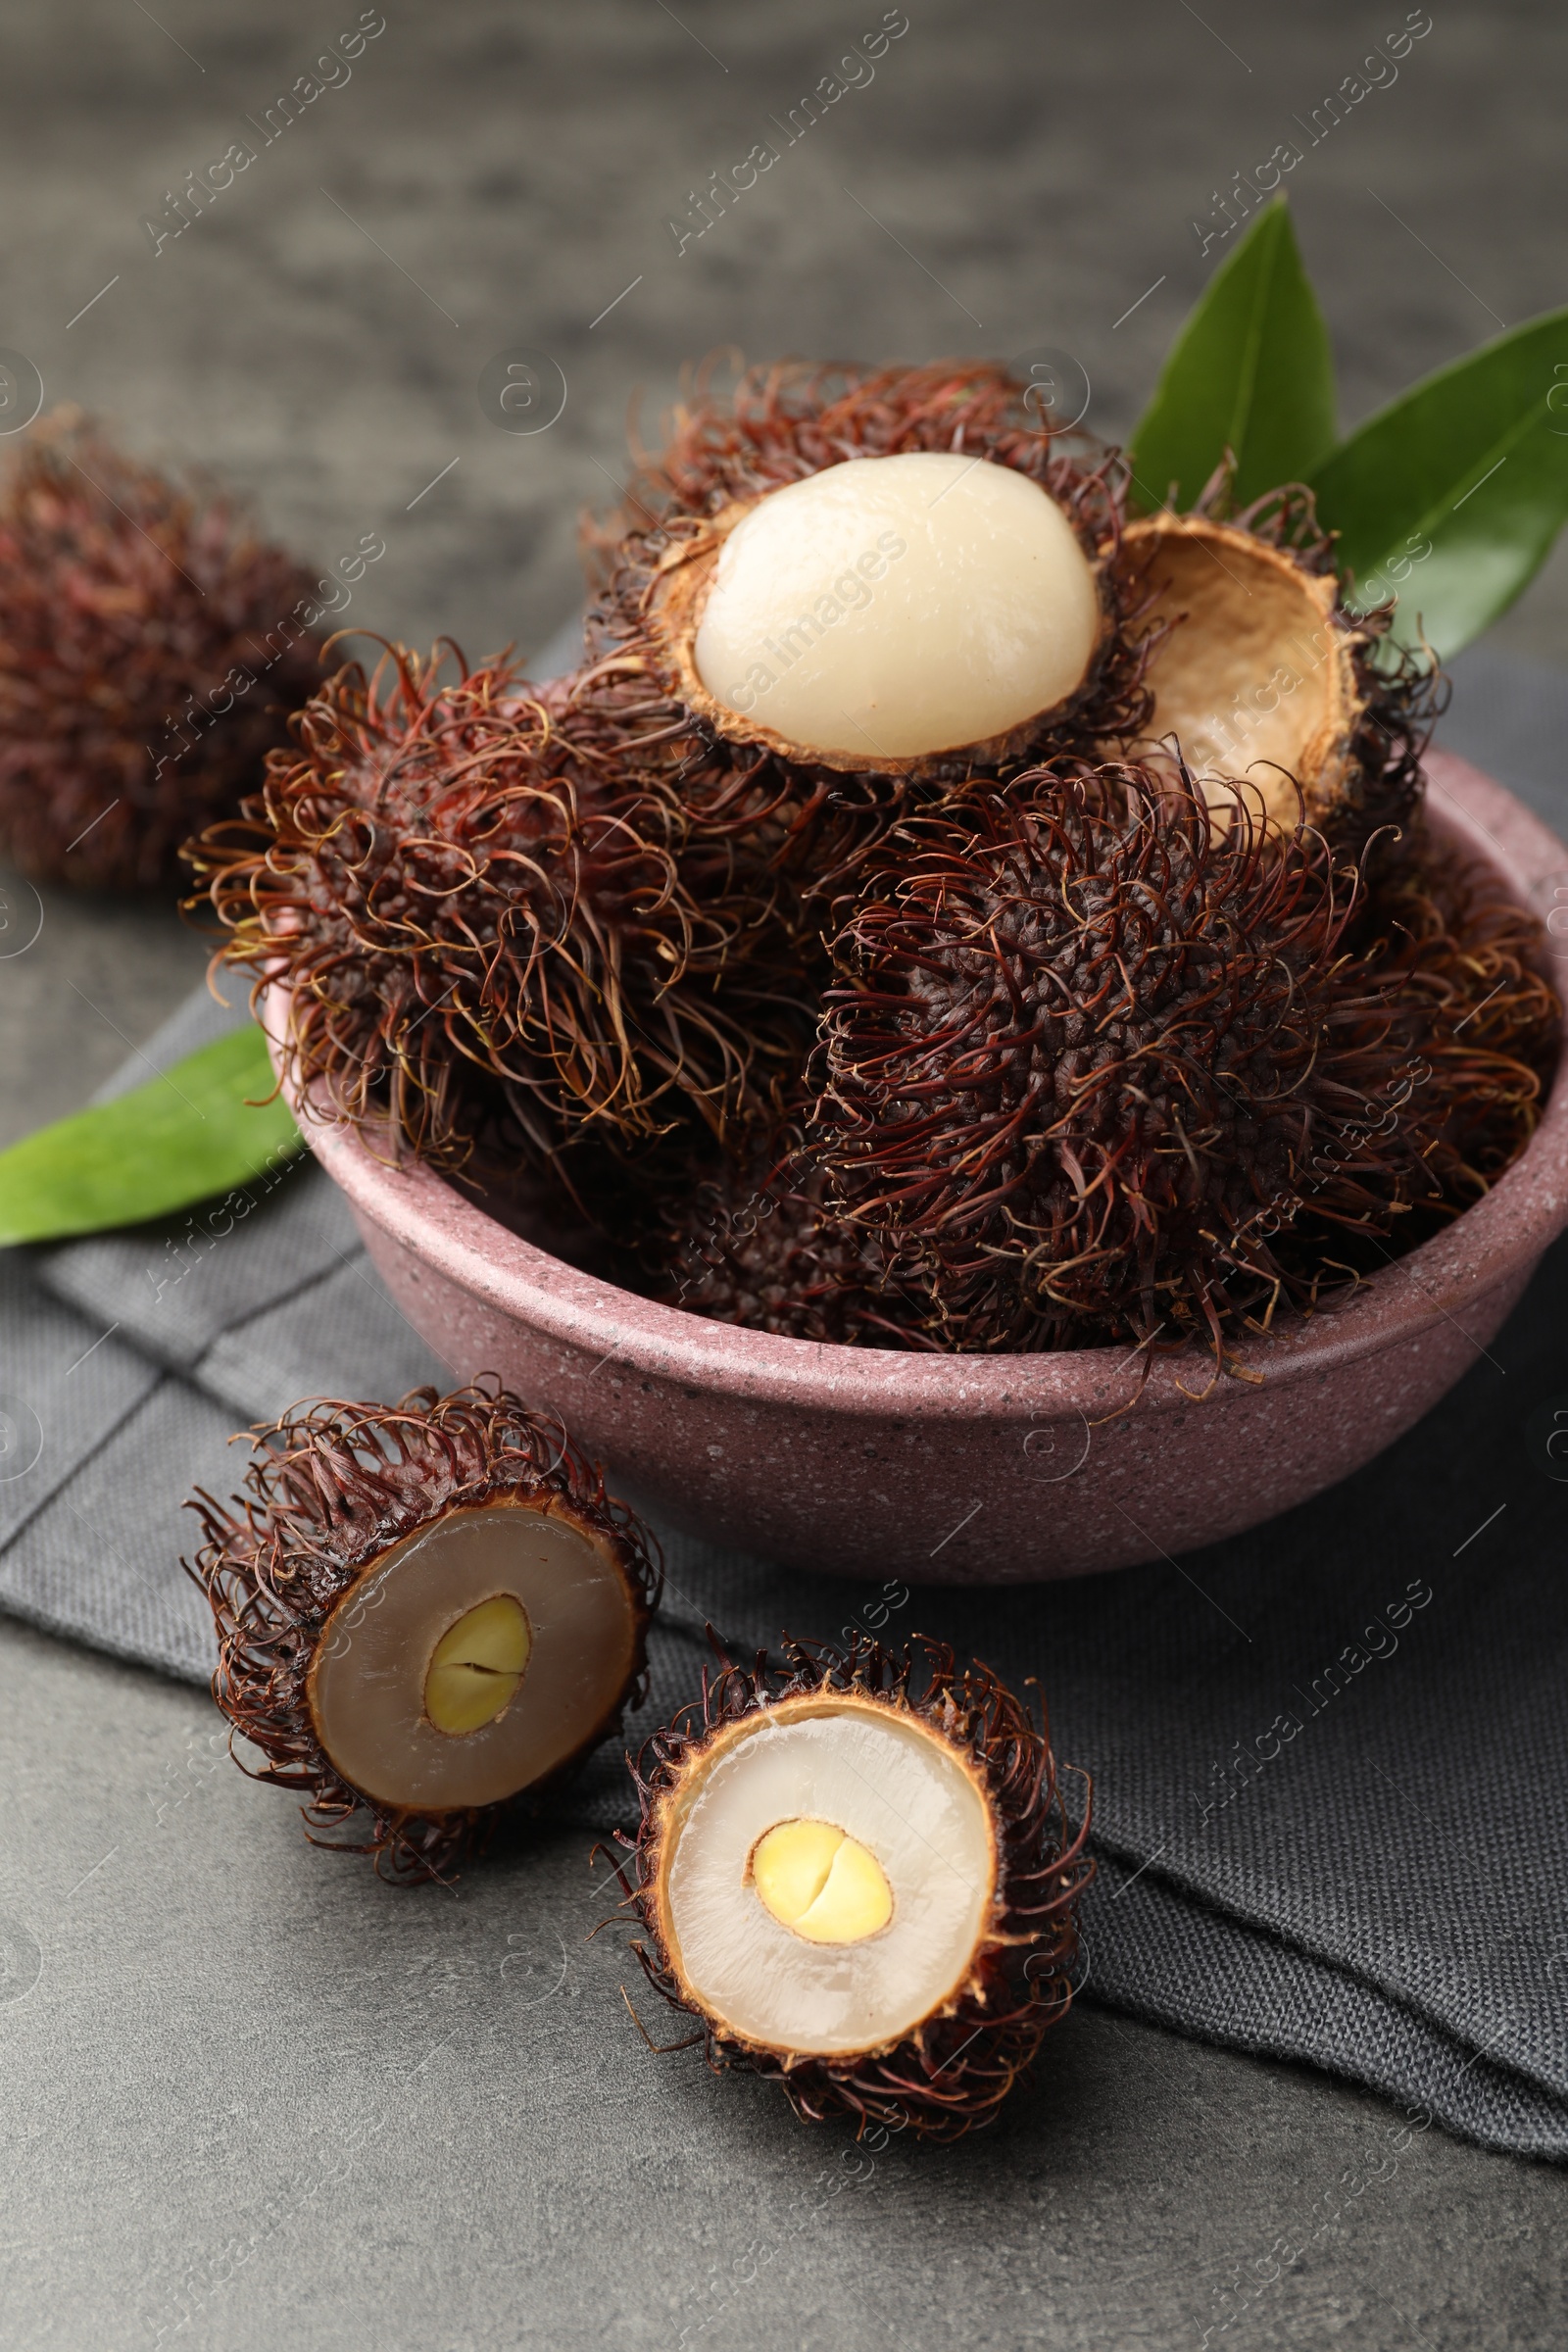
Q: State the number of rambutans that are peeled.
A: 1